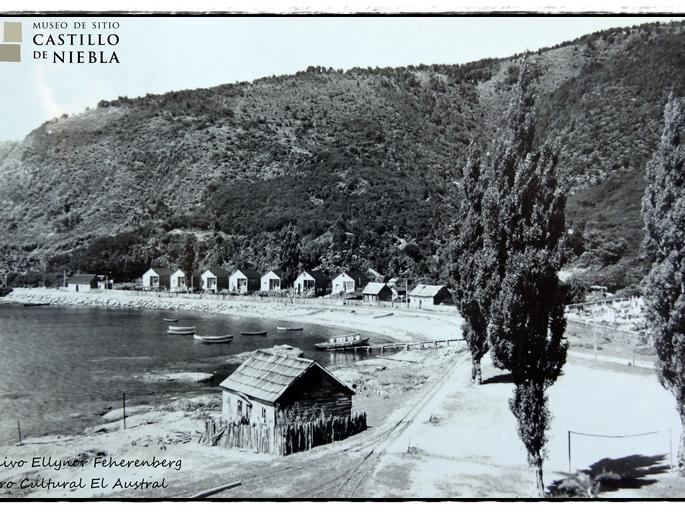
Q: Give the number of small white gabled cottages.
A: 7